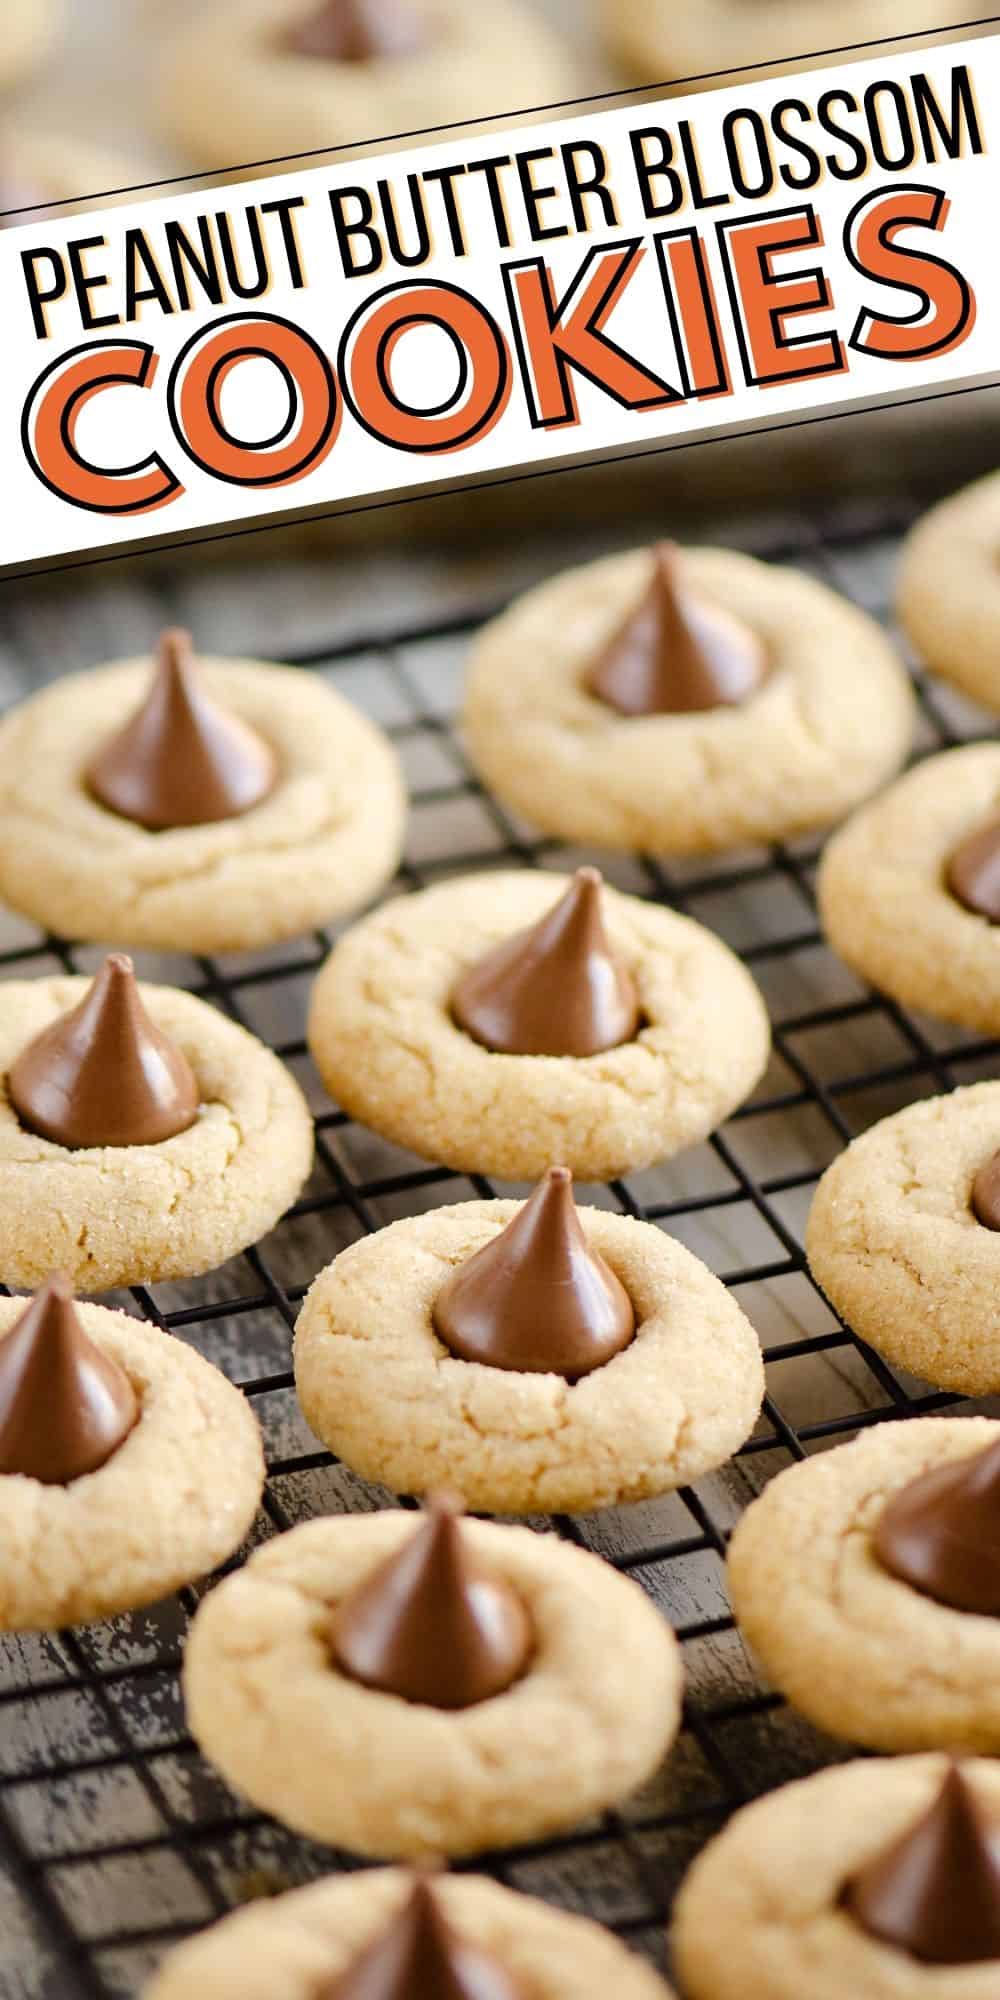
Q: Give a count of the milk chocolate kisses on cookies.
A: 13